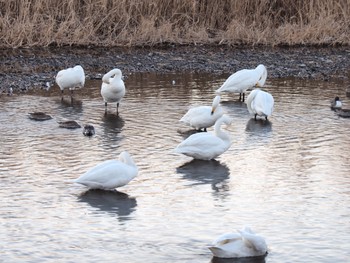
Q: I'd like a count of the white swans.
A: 8